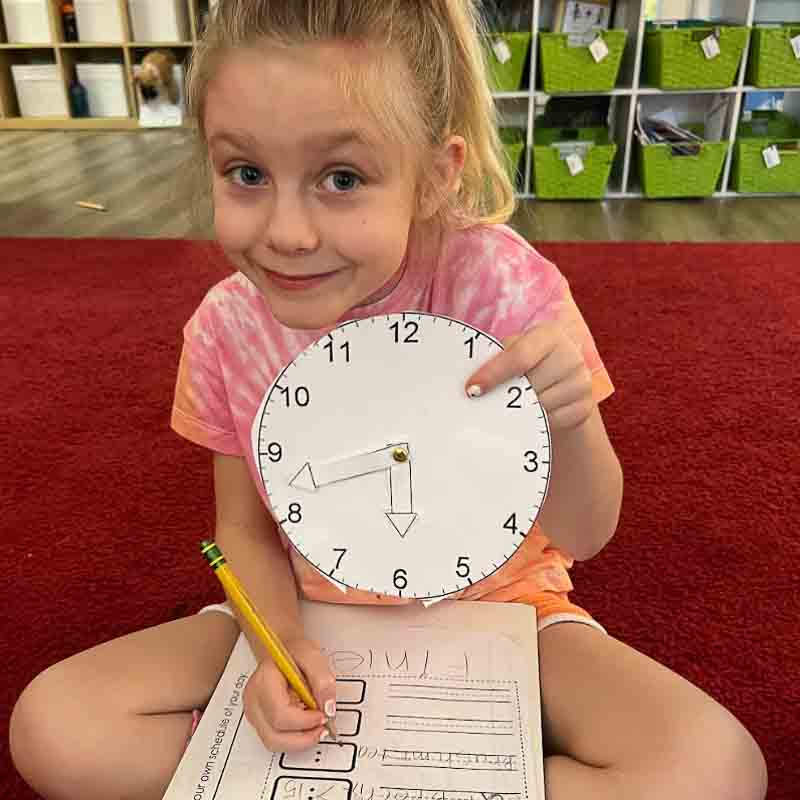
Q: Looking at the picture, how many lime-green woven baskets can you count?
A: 8